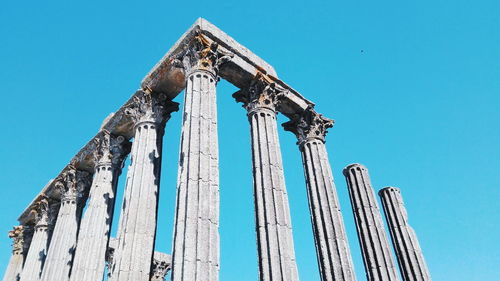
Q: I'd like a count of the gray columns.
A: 10